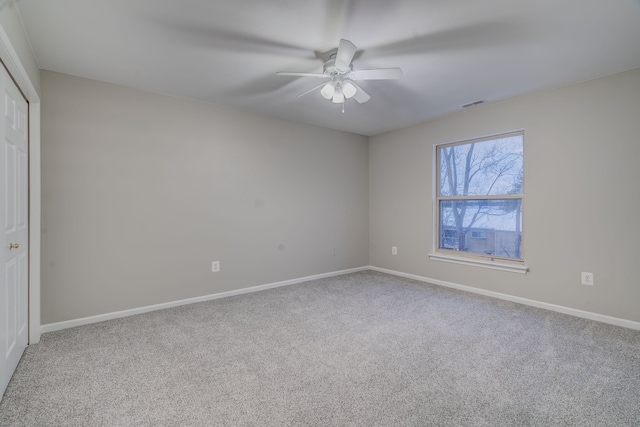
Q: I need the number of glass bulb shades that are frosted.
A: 3